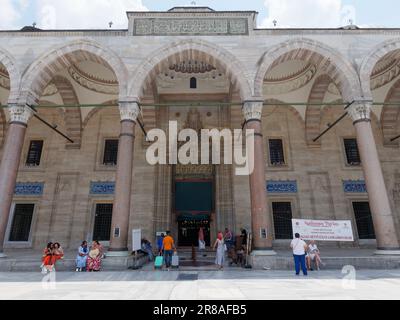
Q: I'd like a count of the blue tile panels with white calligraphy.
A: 4